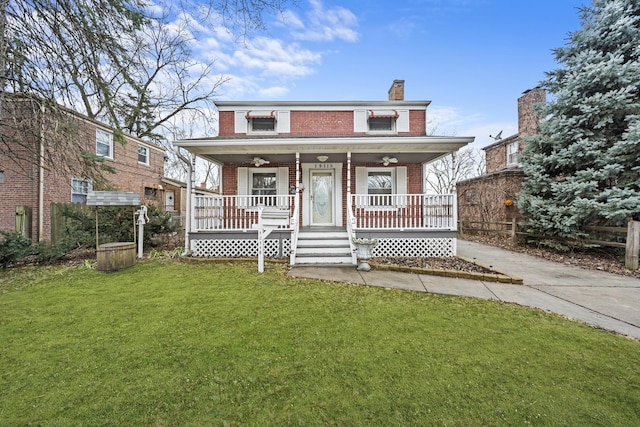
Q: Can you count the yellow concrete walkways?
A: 0